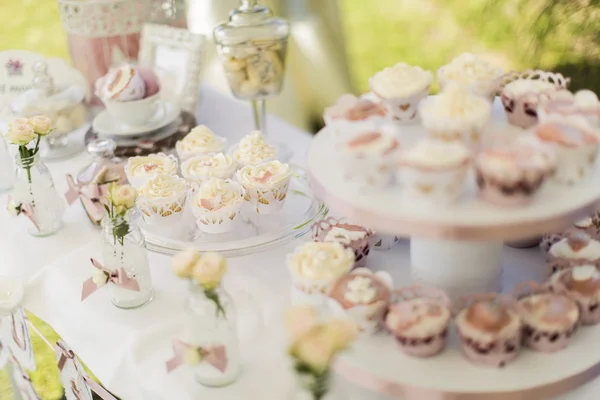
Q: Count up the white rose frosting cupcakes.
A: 11